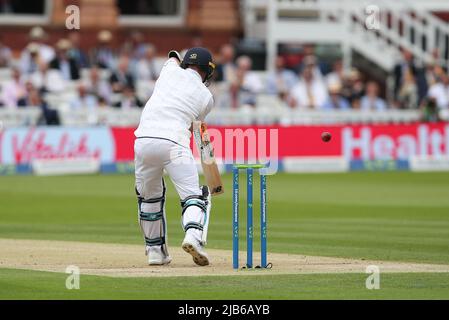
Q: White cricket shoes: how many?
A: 2